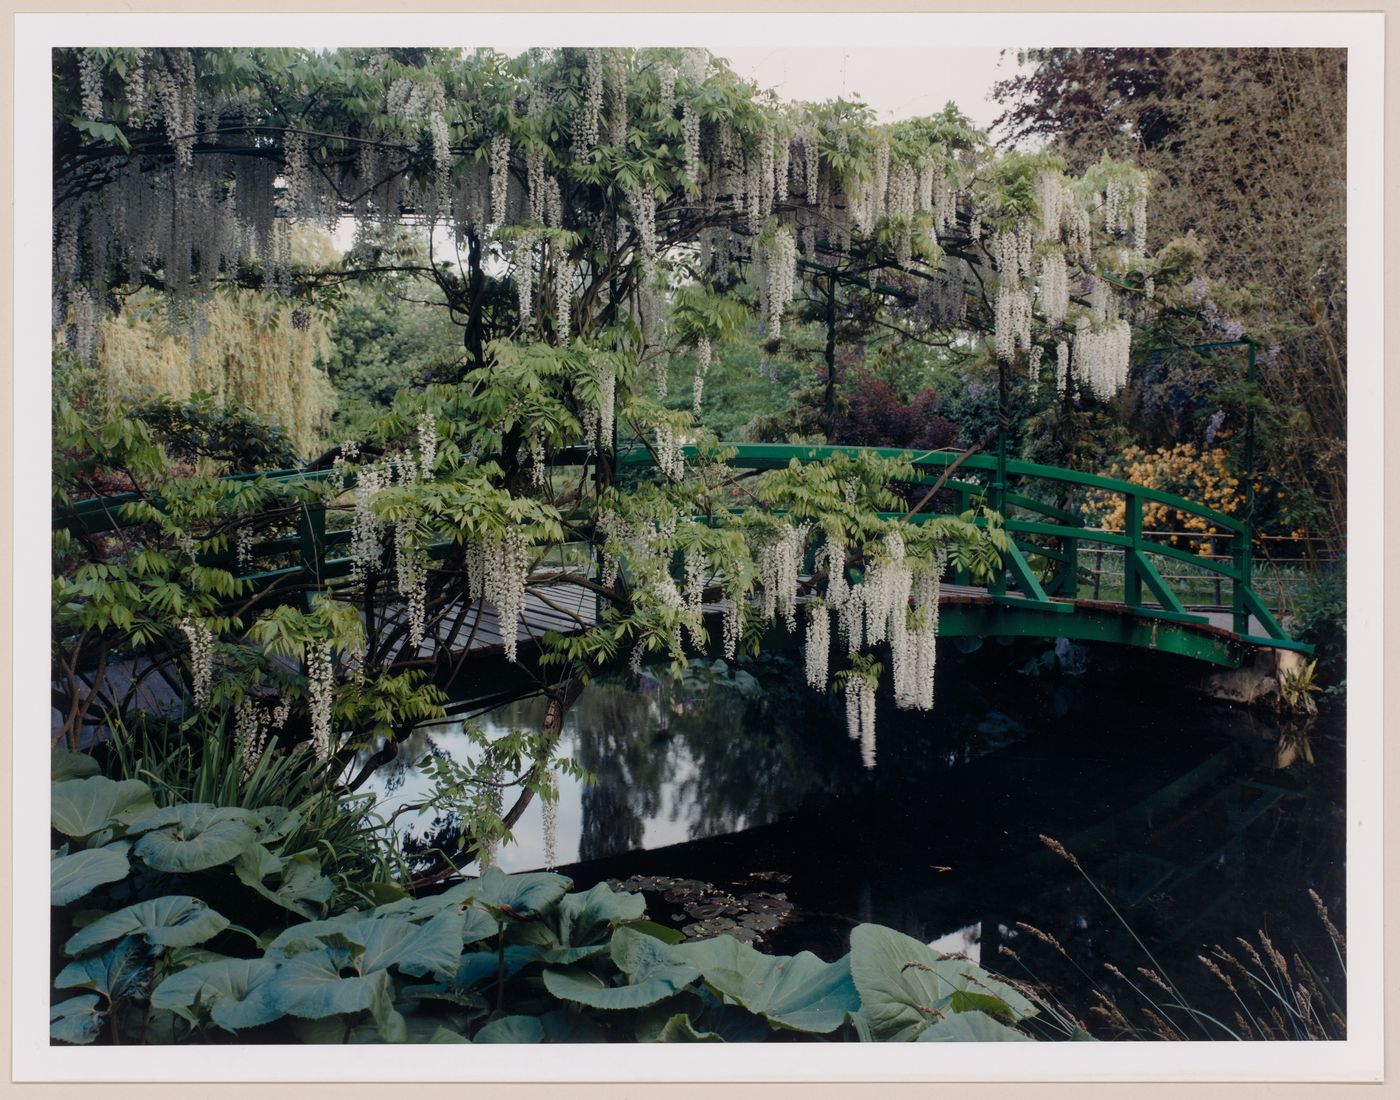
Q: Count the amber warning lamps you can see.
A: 0